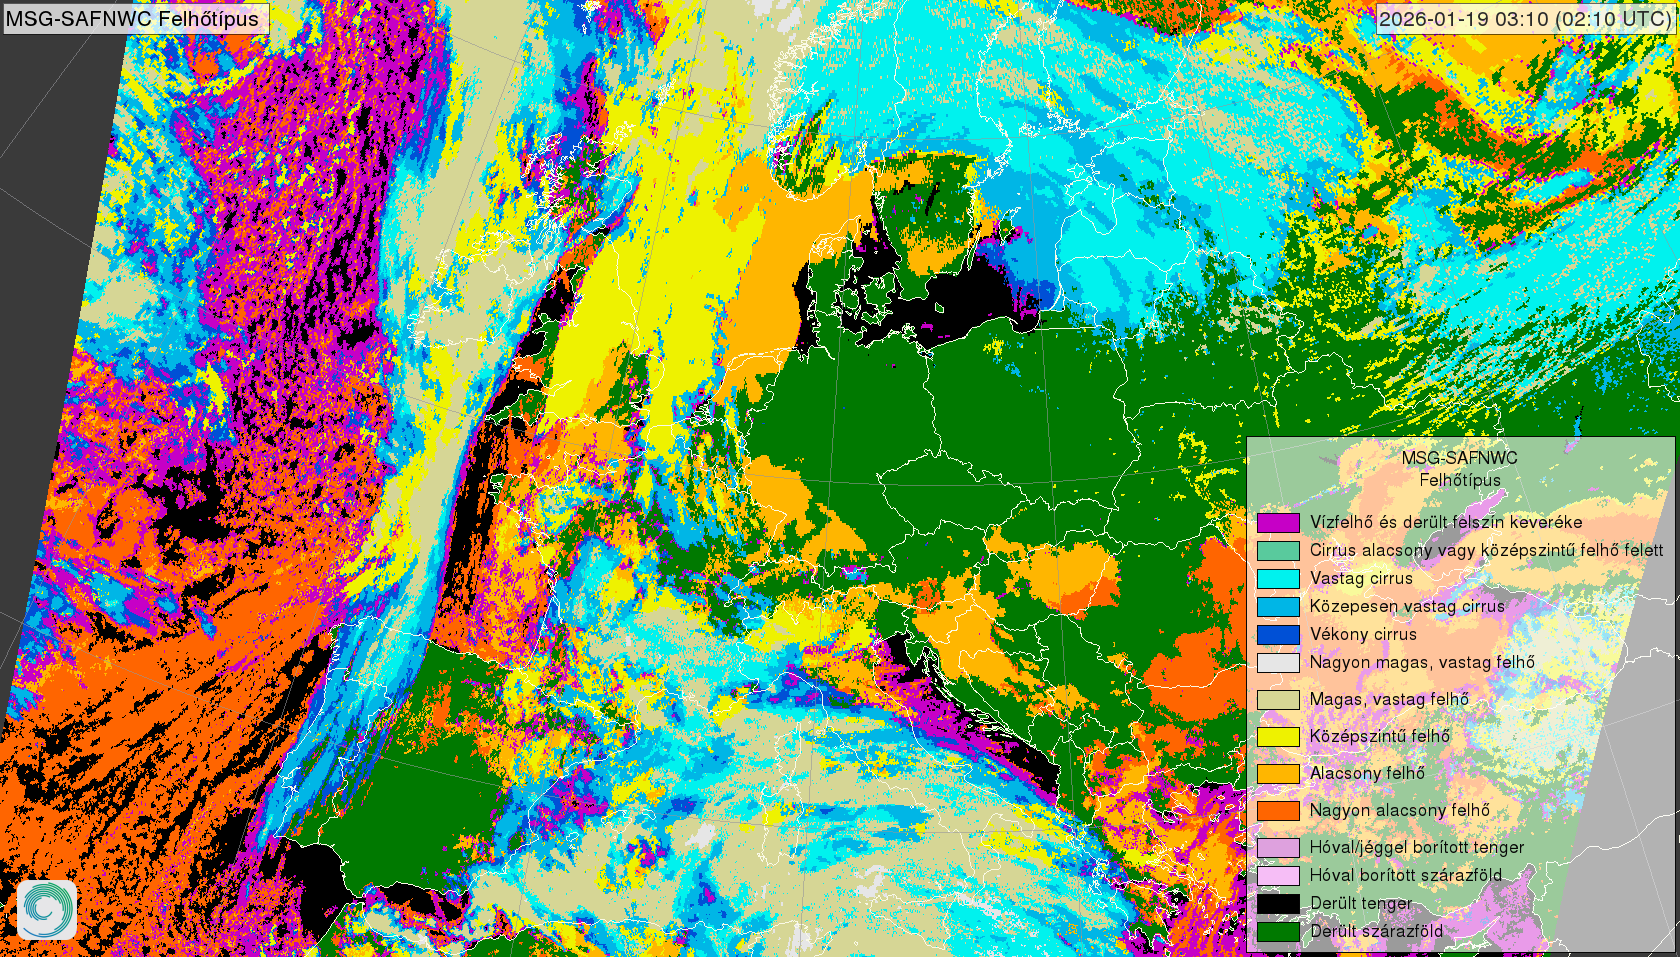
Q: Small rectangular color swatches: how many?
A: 14